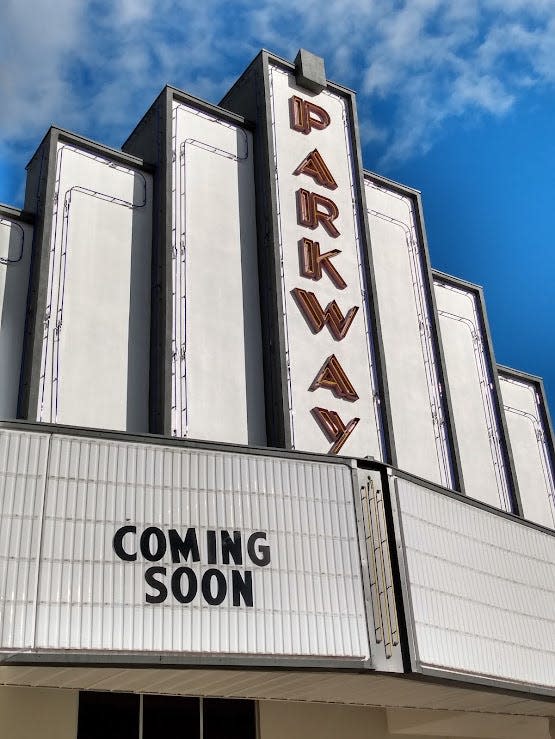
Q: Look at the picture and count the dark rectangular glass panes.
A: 3